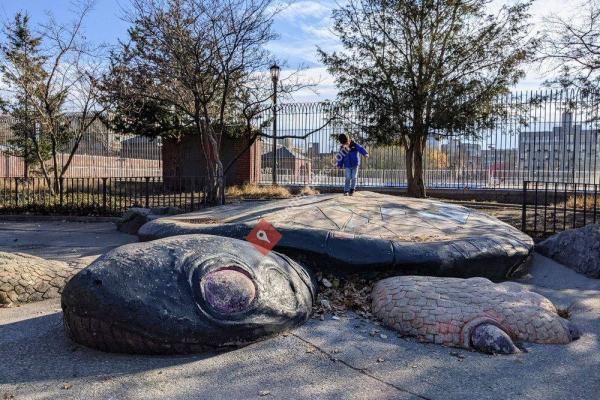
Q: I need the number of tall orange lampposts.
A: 0